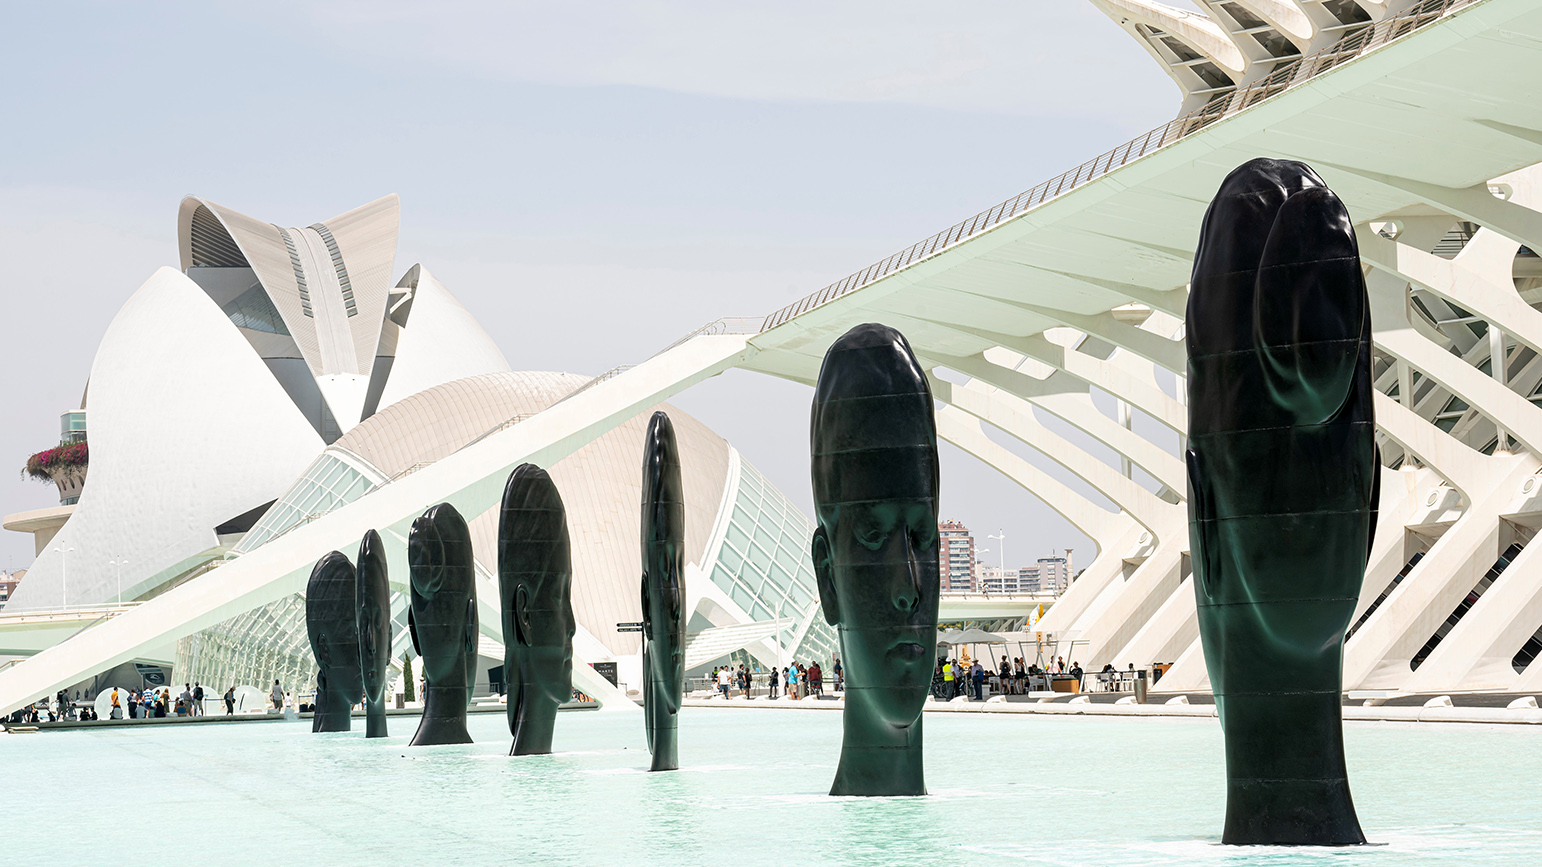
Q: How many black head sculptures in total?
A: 7